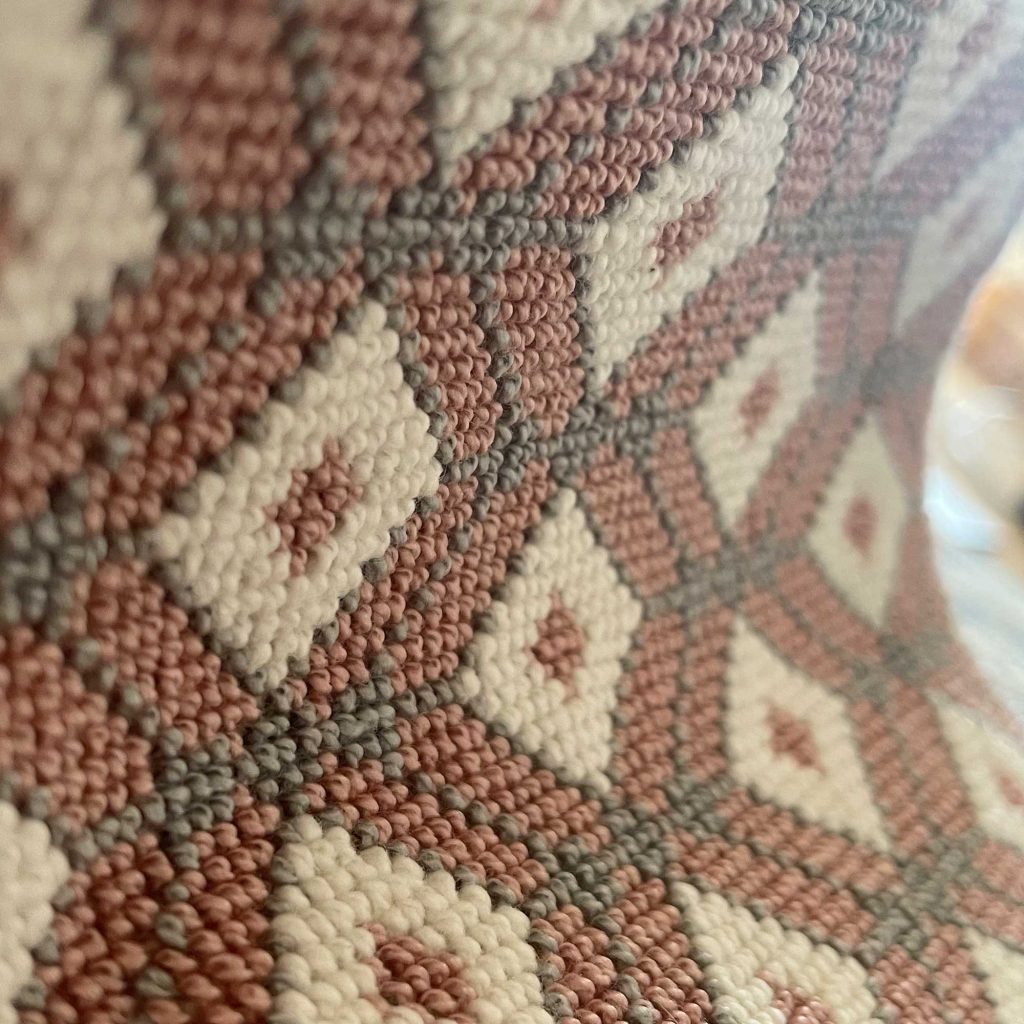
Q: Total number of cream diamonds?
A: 15